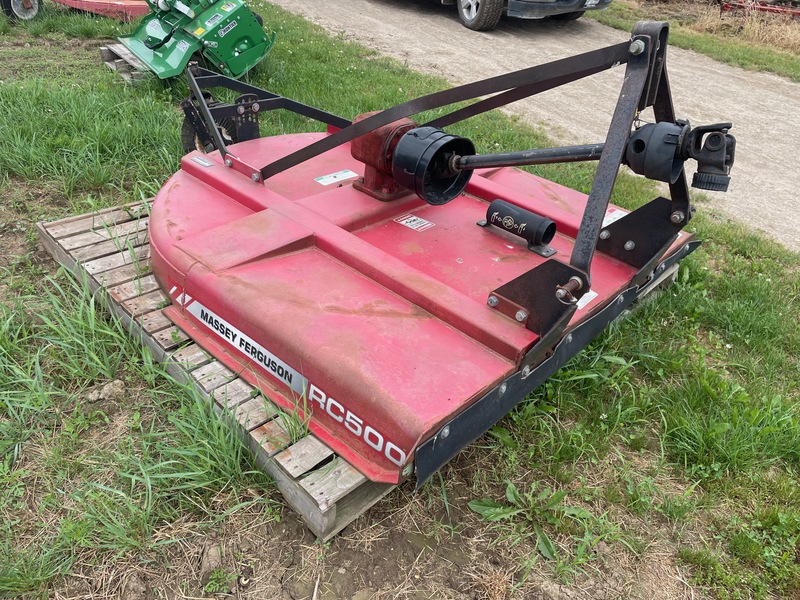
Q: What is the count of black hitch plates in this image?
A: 2